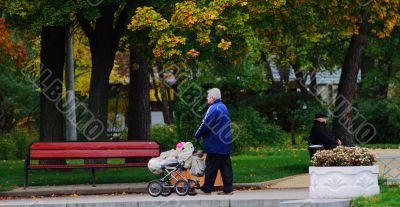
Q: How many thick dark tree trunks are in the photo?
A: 4